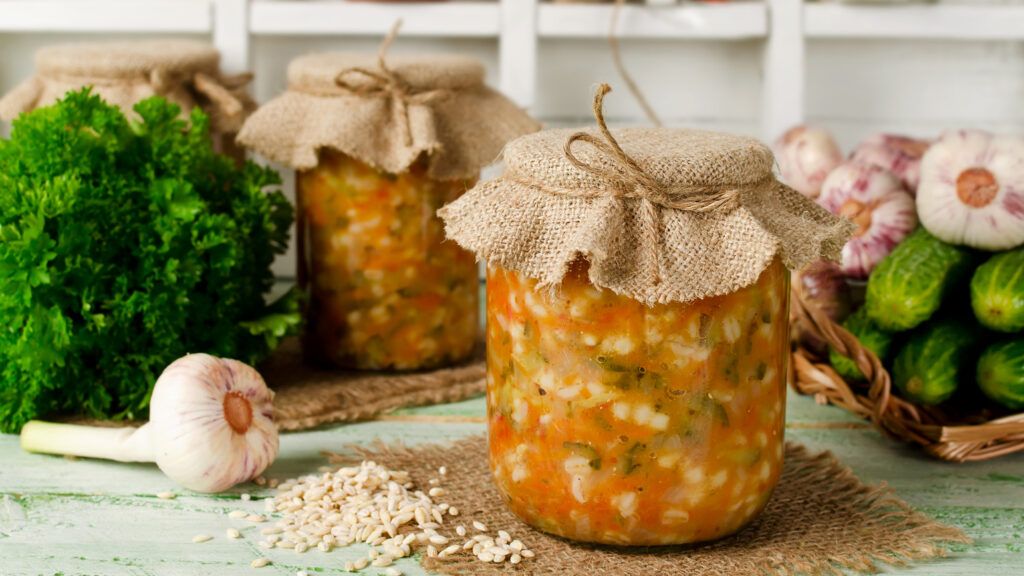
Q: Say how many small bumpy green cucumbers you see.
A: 5